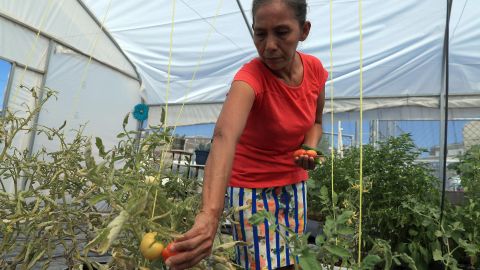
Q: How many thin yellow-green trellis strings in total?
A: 6